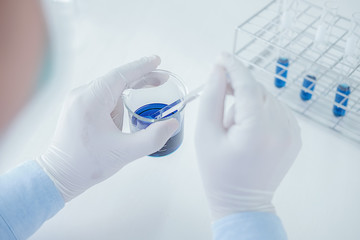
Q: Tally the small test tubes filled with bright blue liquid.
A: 3